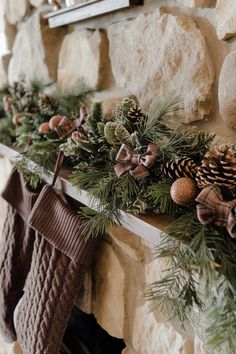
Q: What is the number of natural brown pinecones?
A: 4